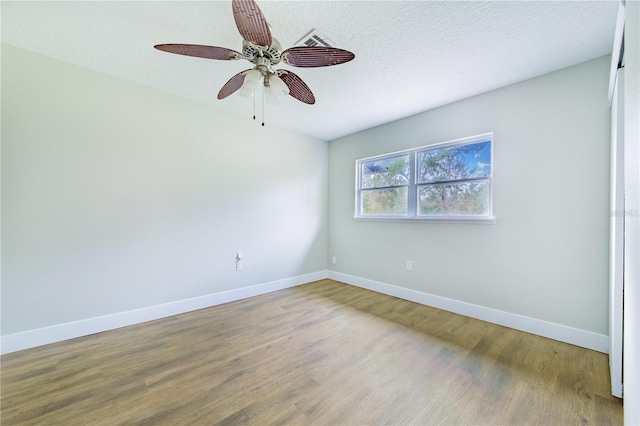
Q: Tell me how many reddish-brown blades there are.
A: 5